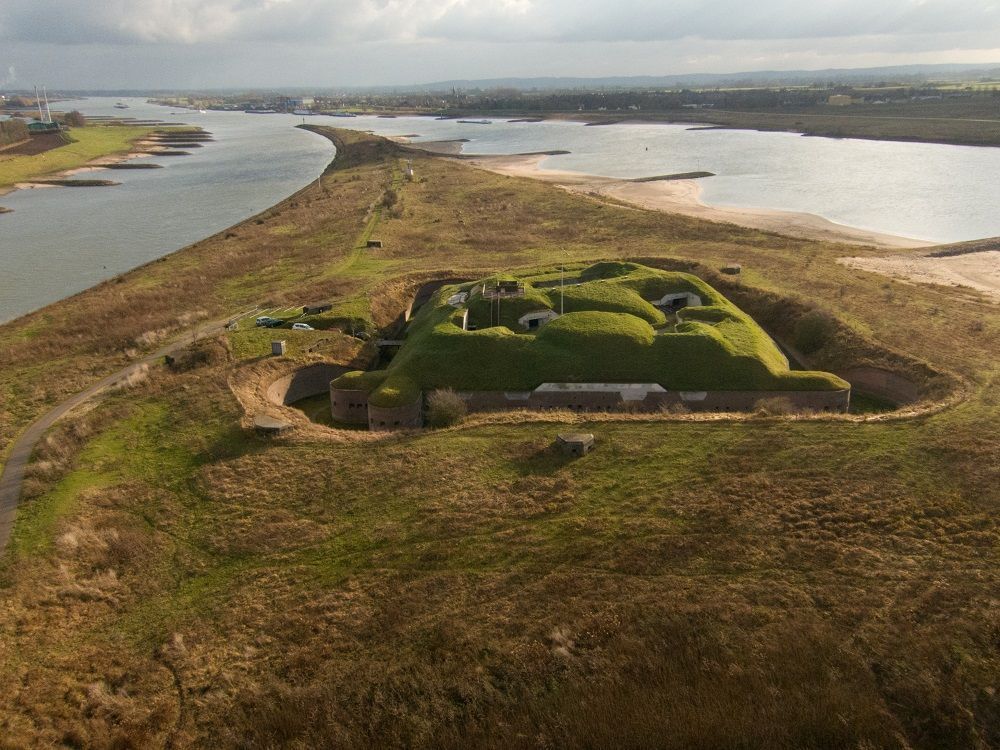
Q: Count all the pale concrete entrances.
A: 2